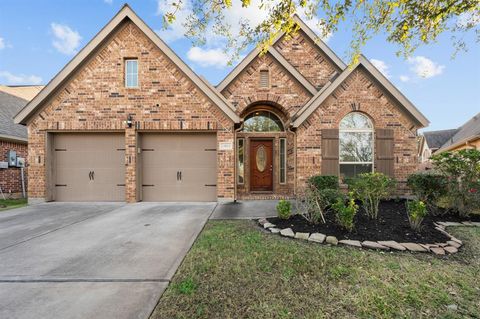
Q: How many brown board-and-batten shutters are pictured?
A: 2